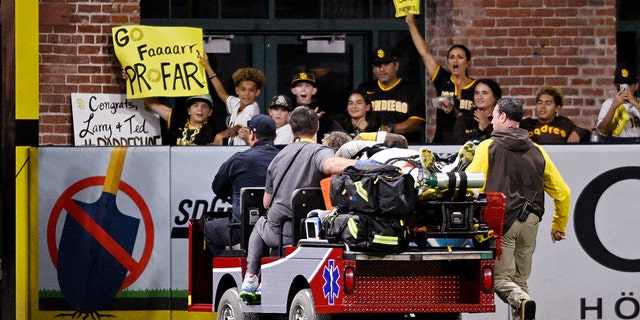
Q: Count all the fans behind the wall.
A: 10